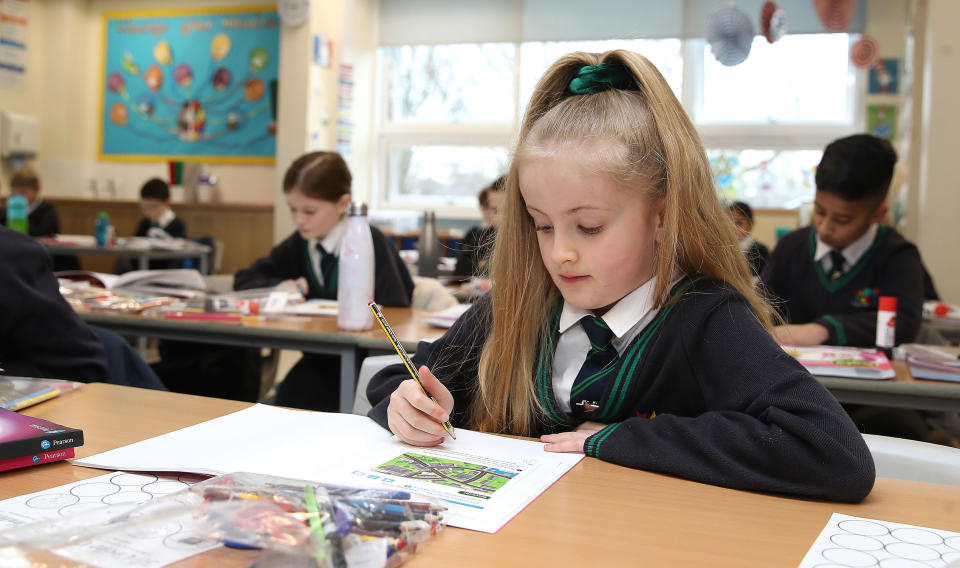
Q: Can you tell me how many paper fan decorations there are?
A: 4